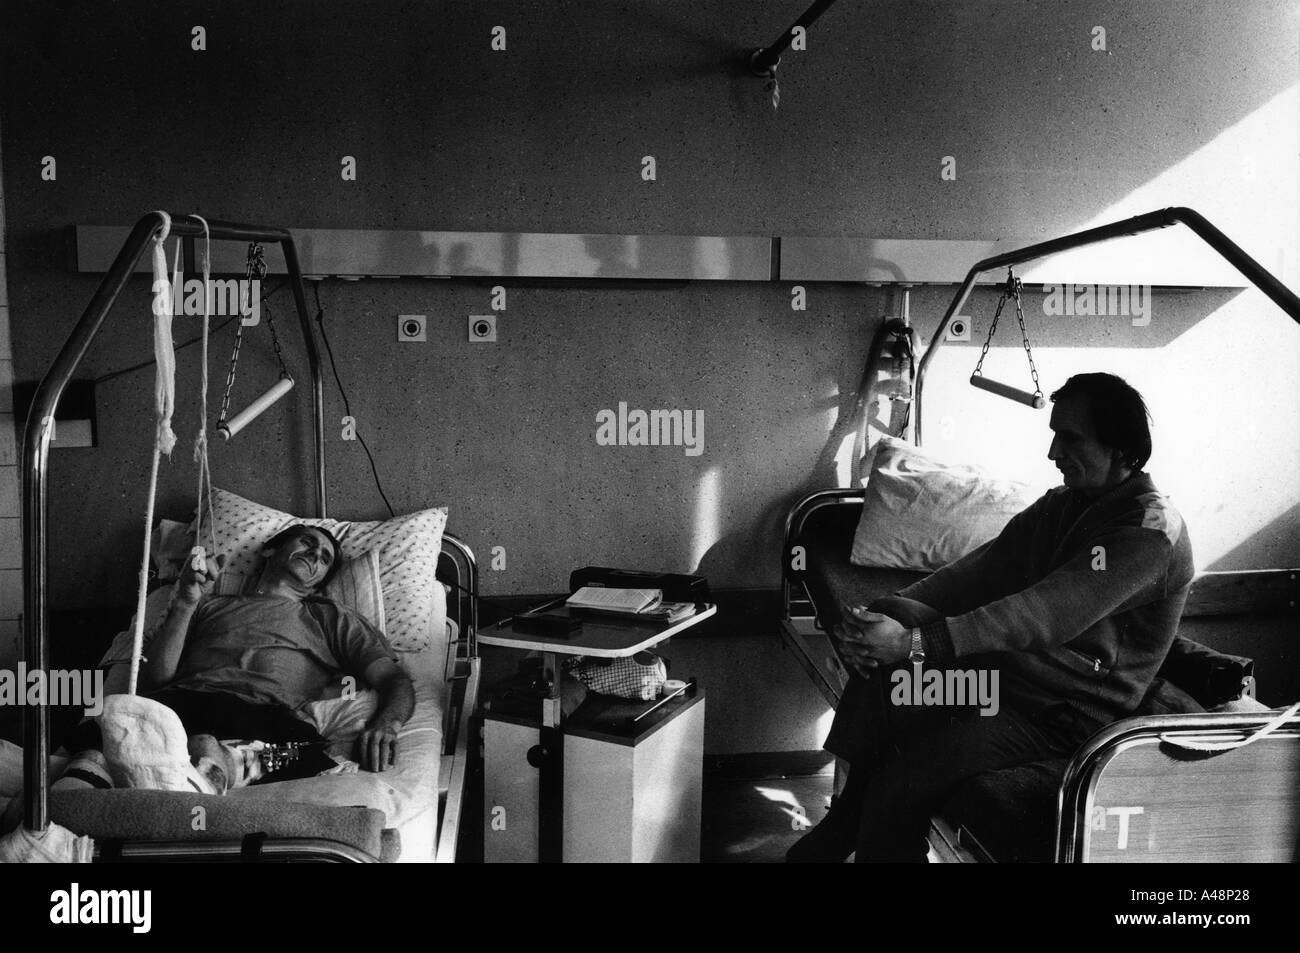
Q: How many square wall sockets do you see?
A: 3